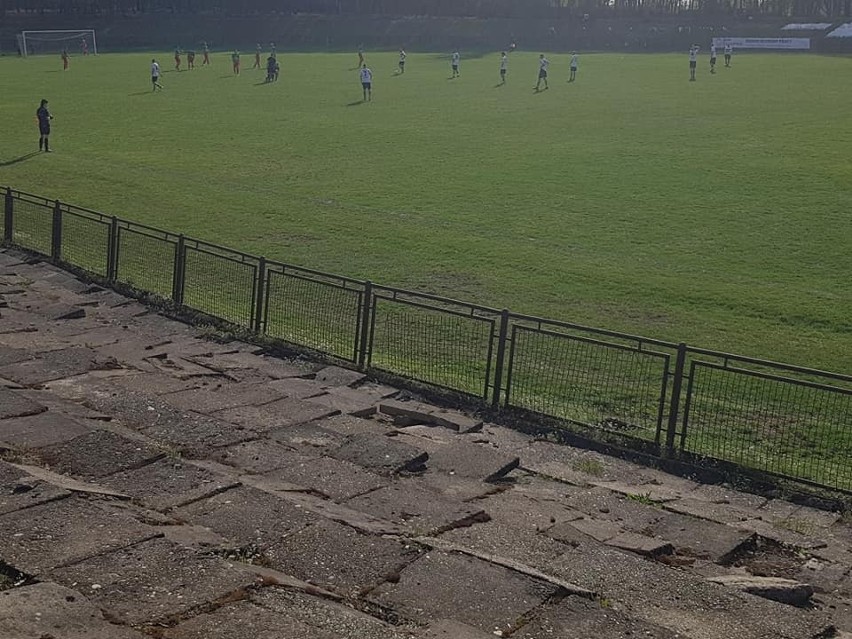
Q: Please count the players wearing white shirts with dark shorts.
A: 10